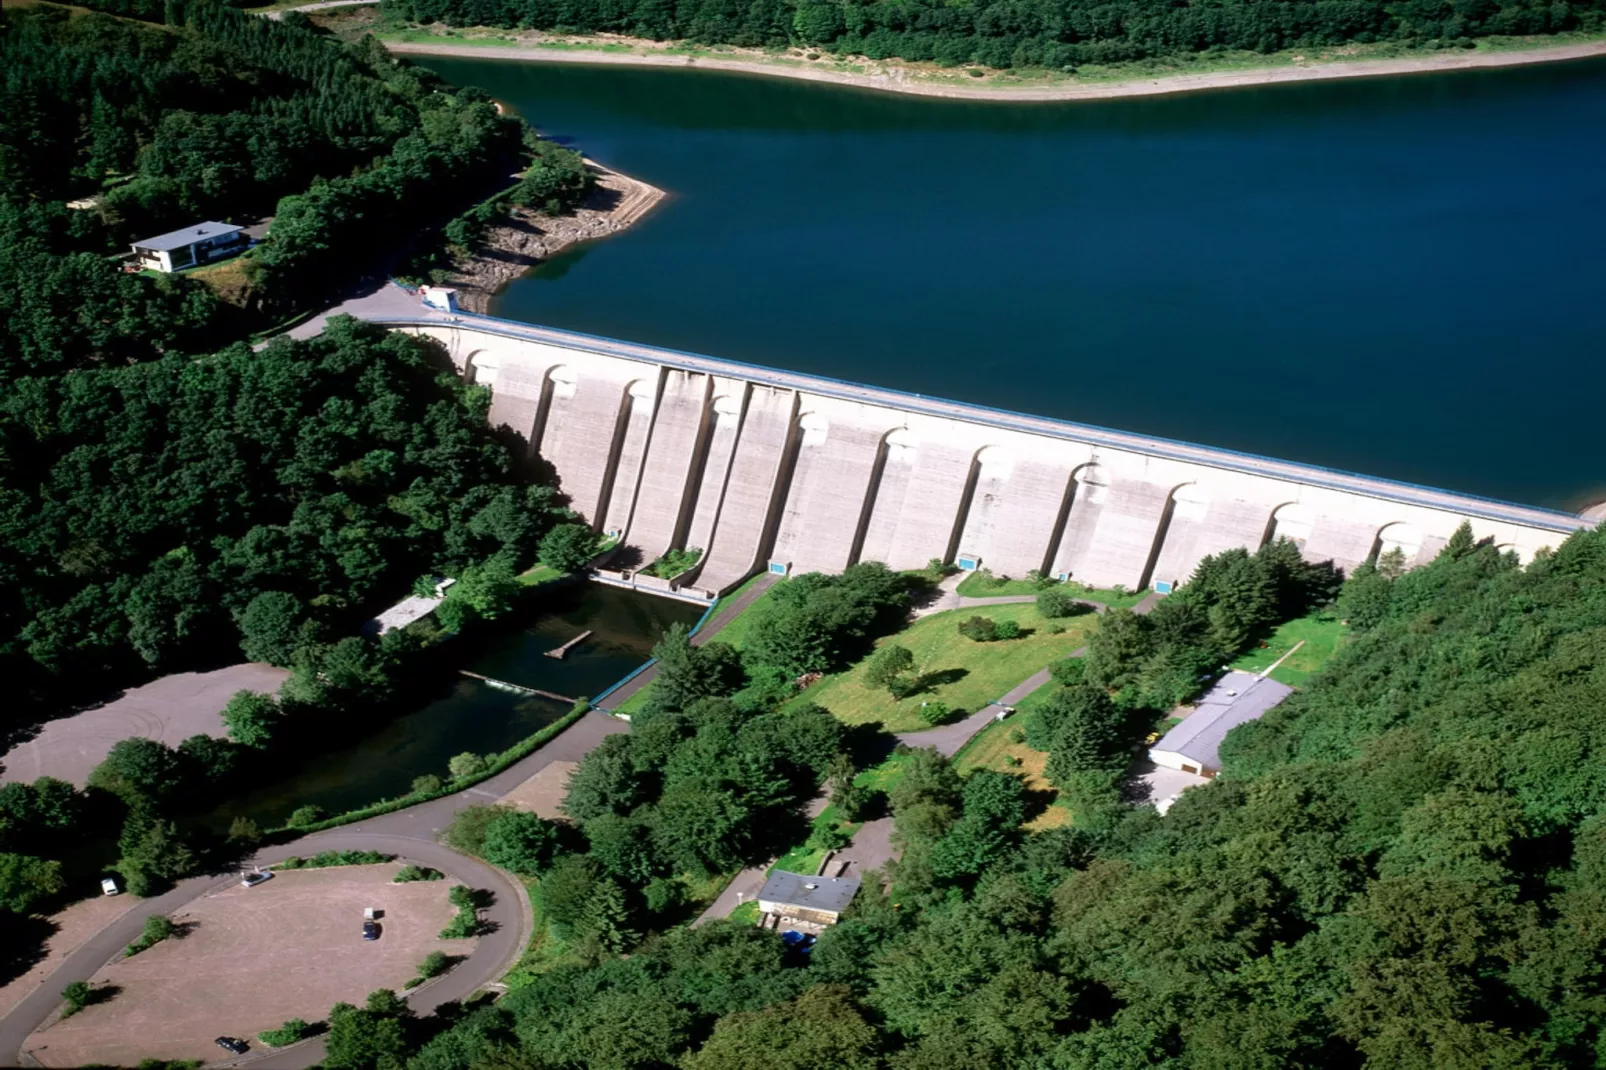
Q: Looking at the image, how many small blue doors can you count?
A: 5